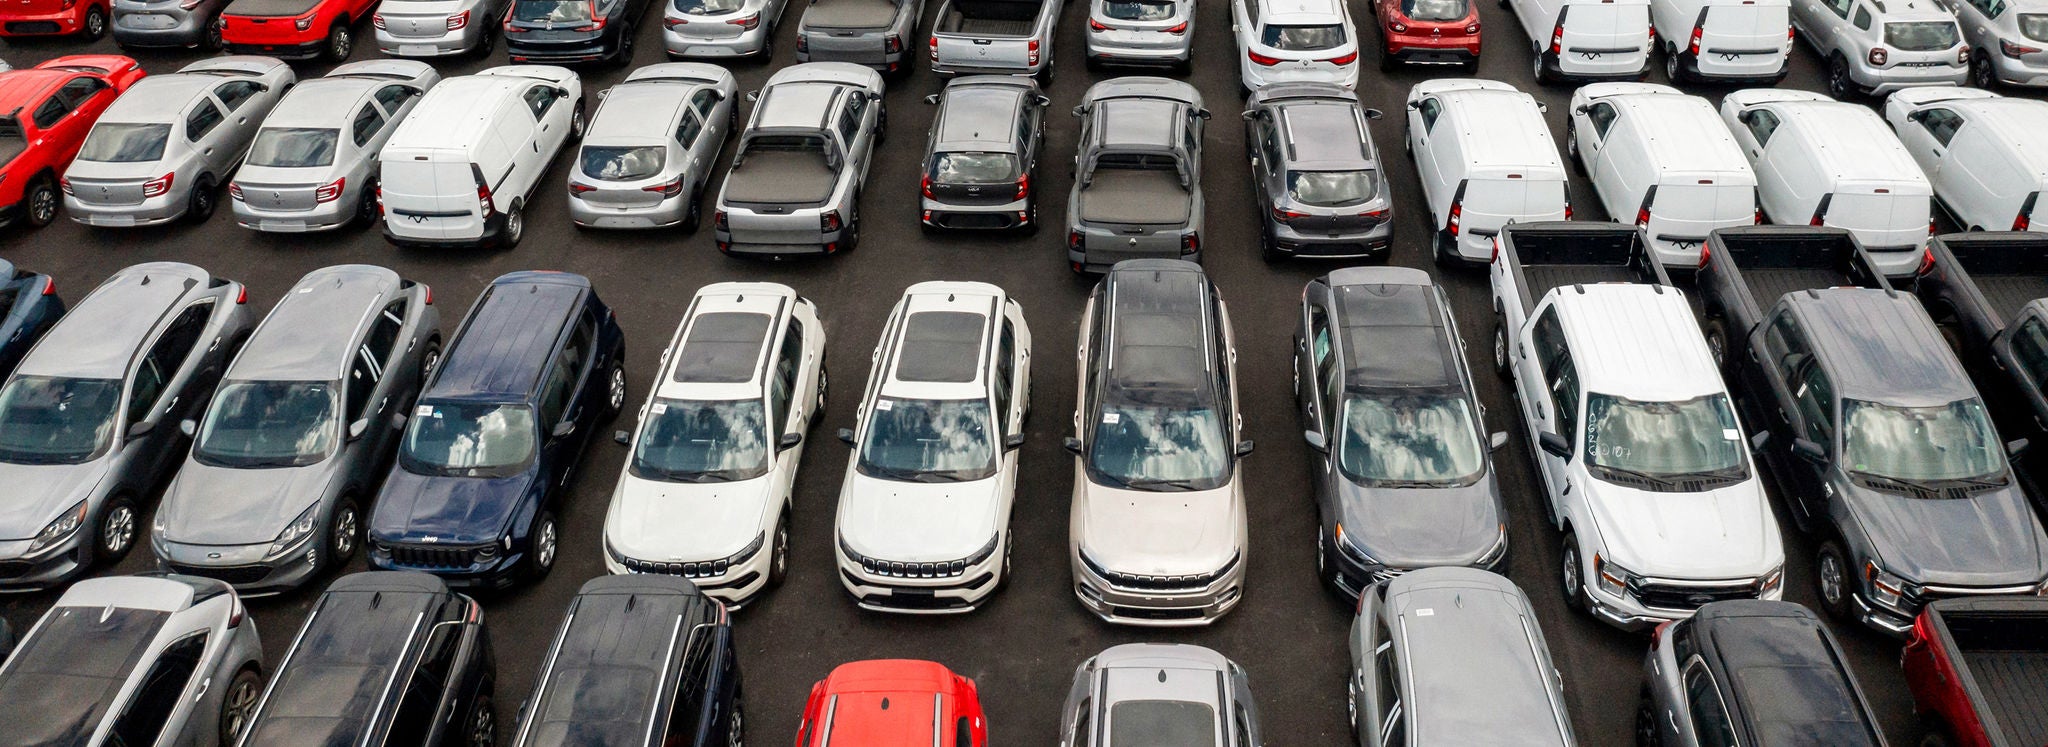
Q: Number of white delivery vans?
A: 7